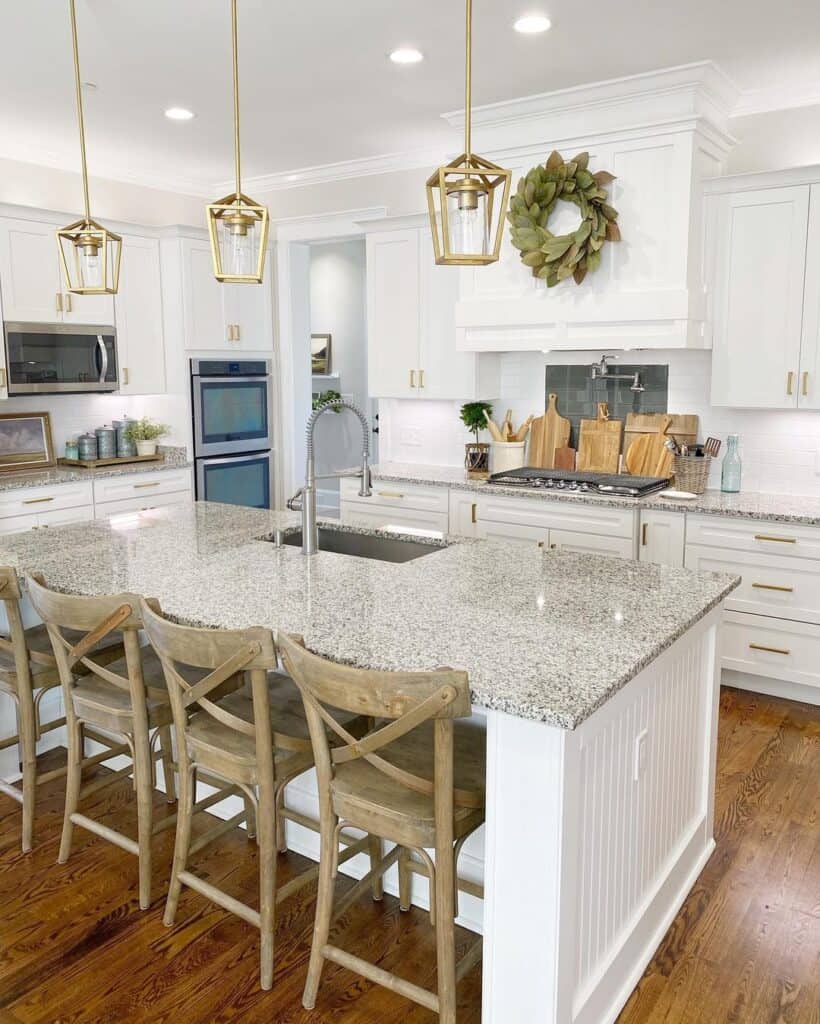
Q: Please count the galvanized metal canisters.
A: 3